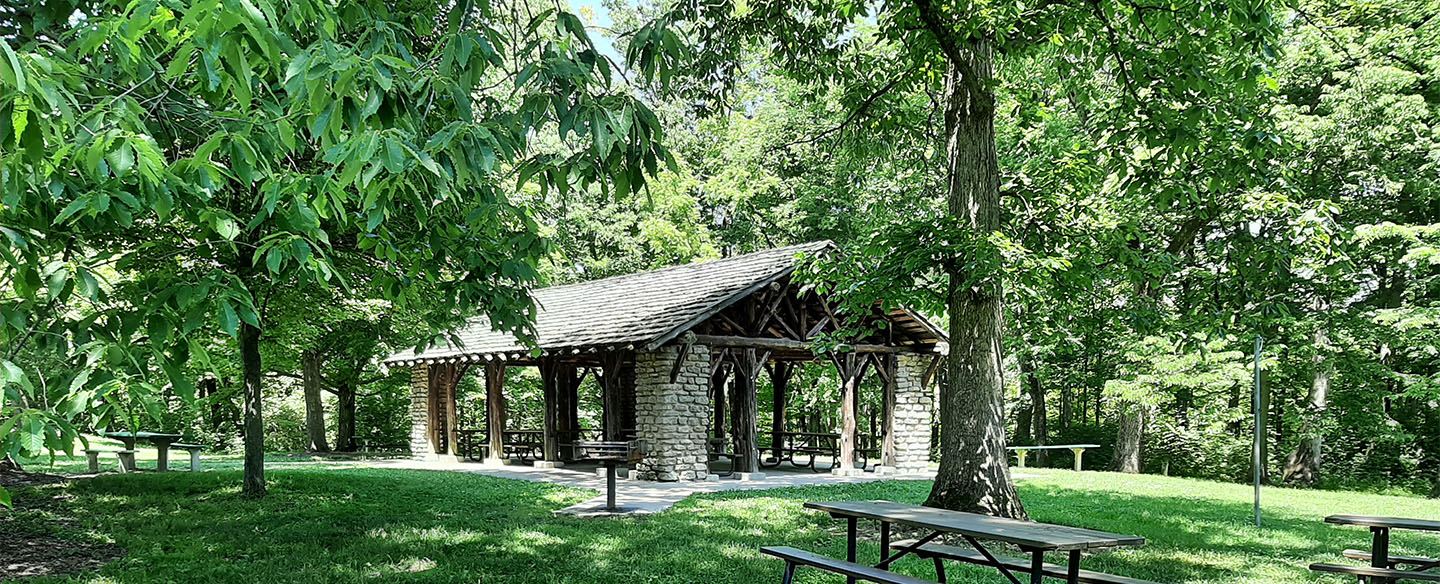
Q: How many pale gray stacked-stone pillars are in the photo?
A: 3